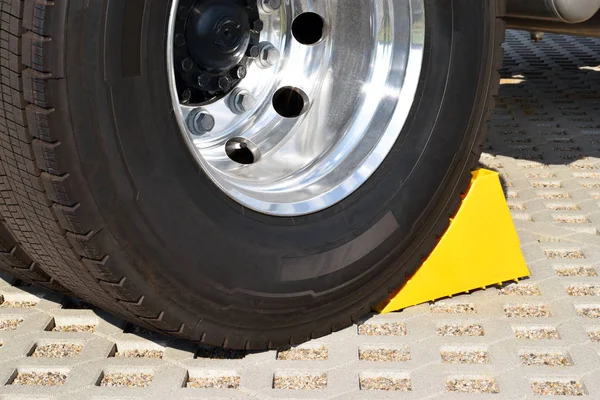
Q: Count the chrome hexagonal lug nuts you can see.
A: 4